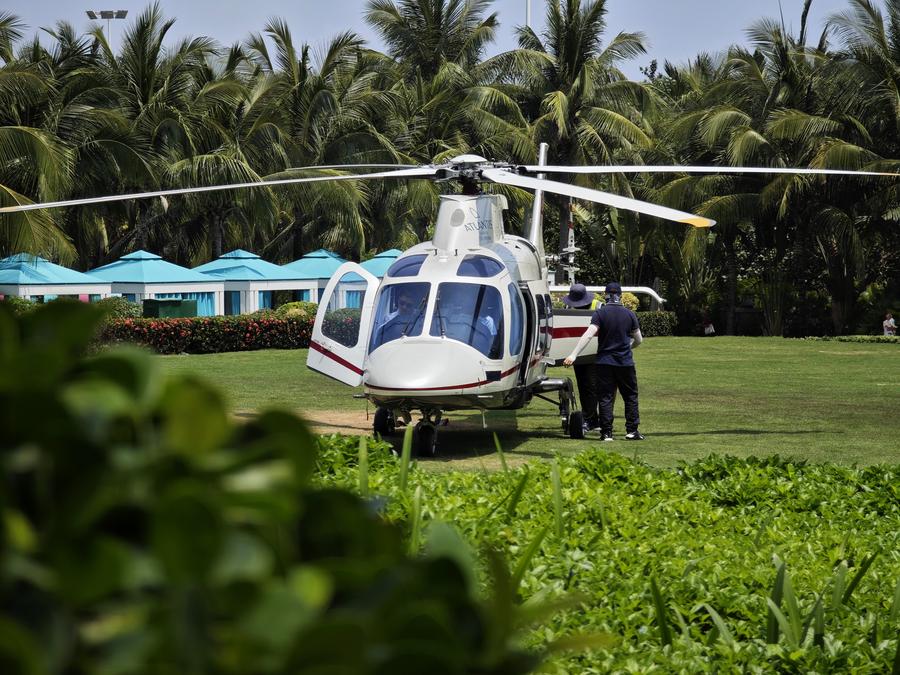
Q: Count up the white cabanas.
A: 5